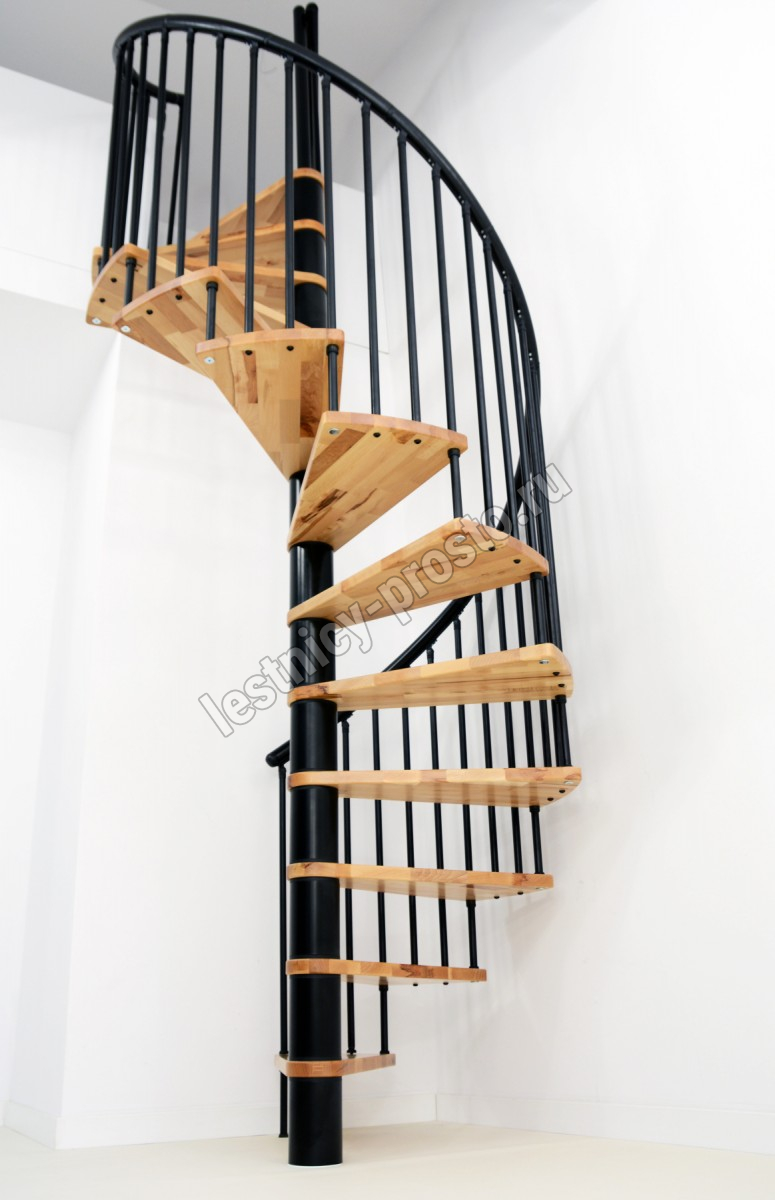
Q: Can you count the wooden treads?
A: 13